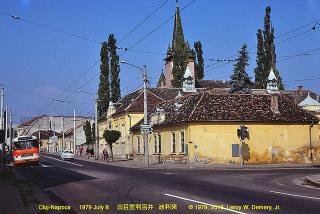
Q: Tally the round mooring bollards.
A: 0